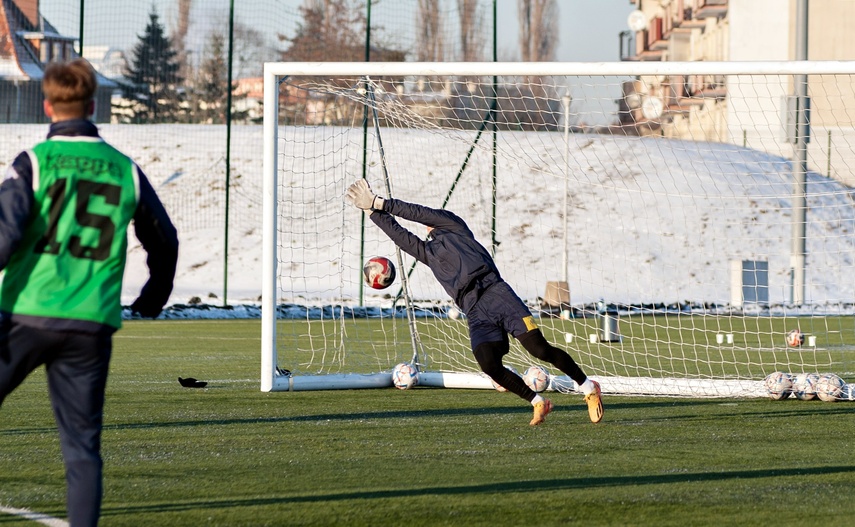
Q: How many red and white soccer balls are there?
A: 2